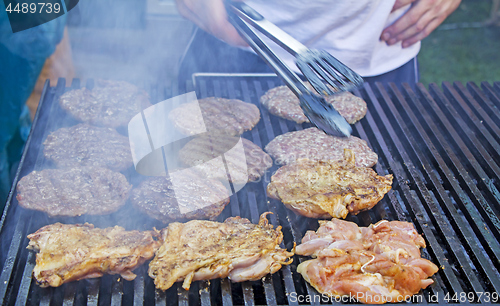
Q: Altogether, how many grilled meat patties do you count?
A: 8